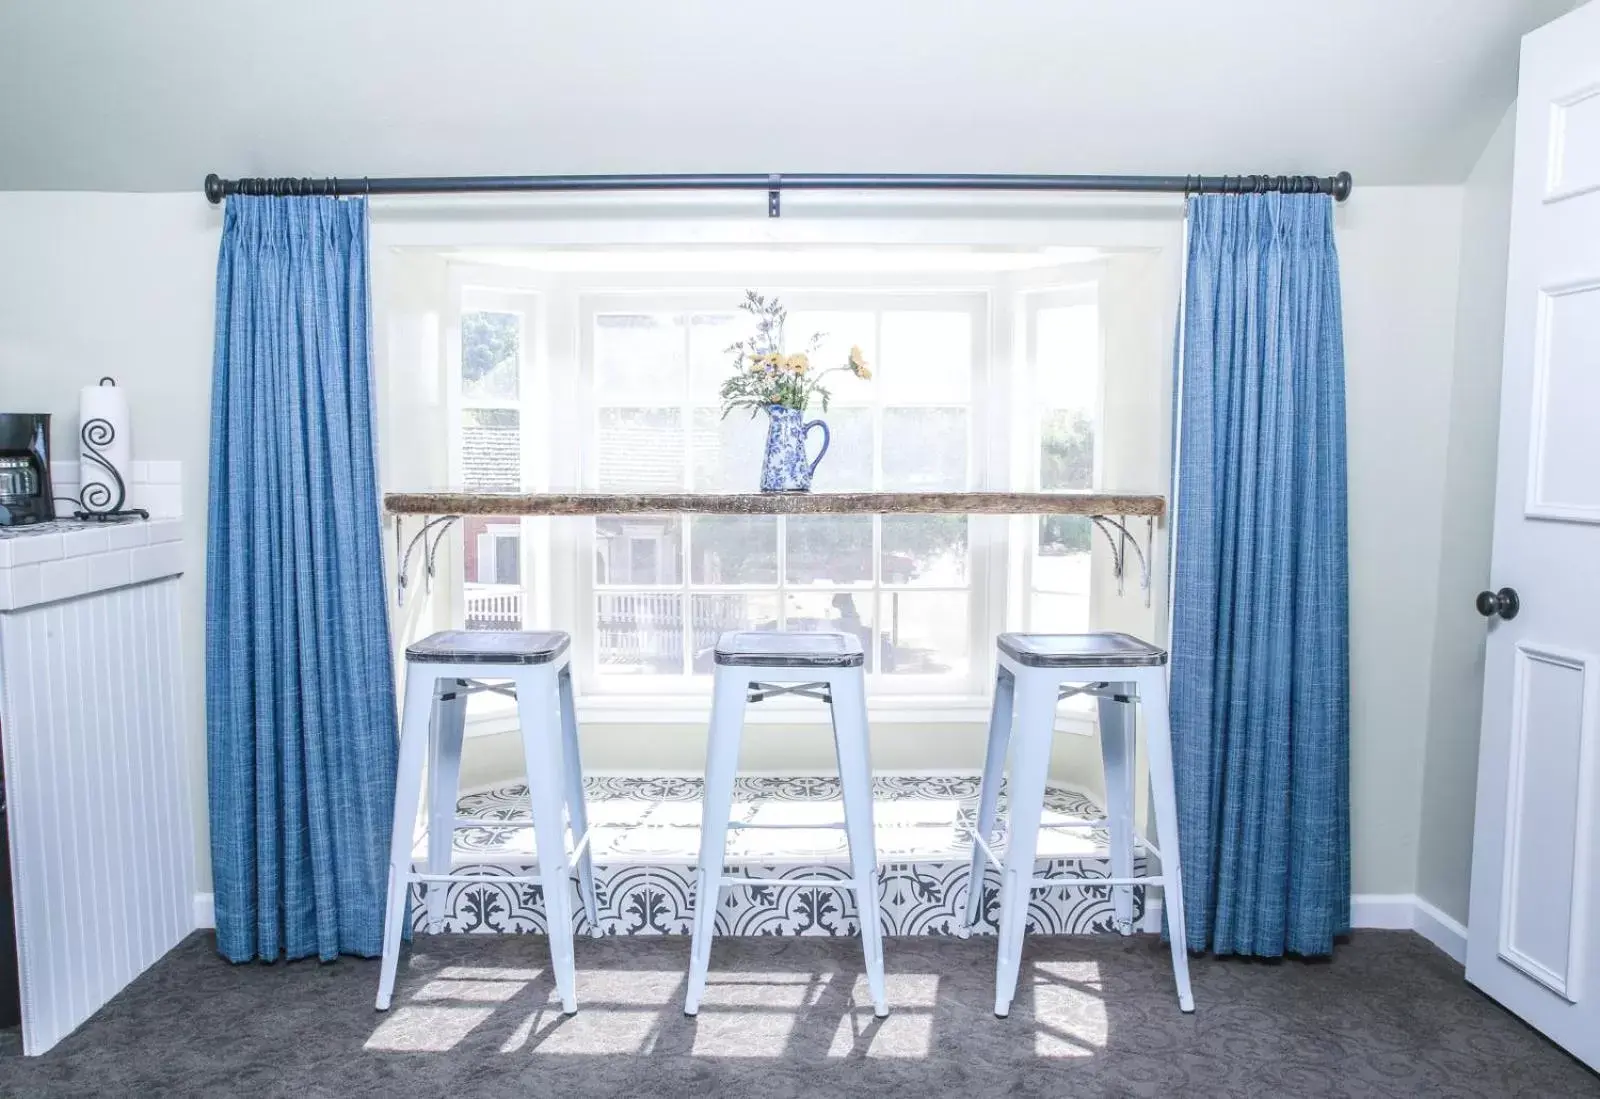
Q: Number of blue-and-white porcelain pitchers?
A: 1